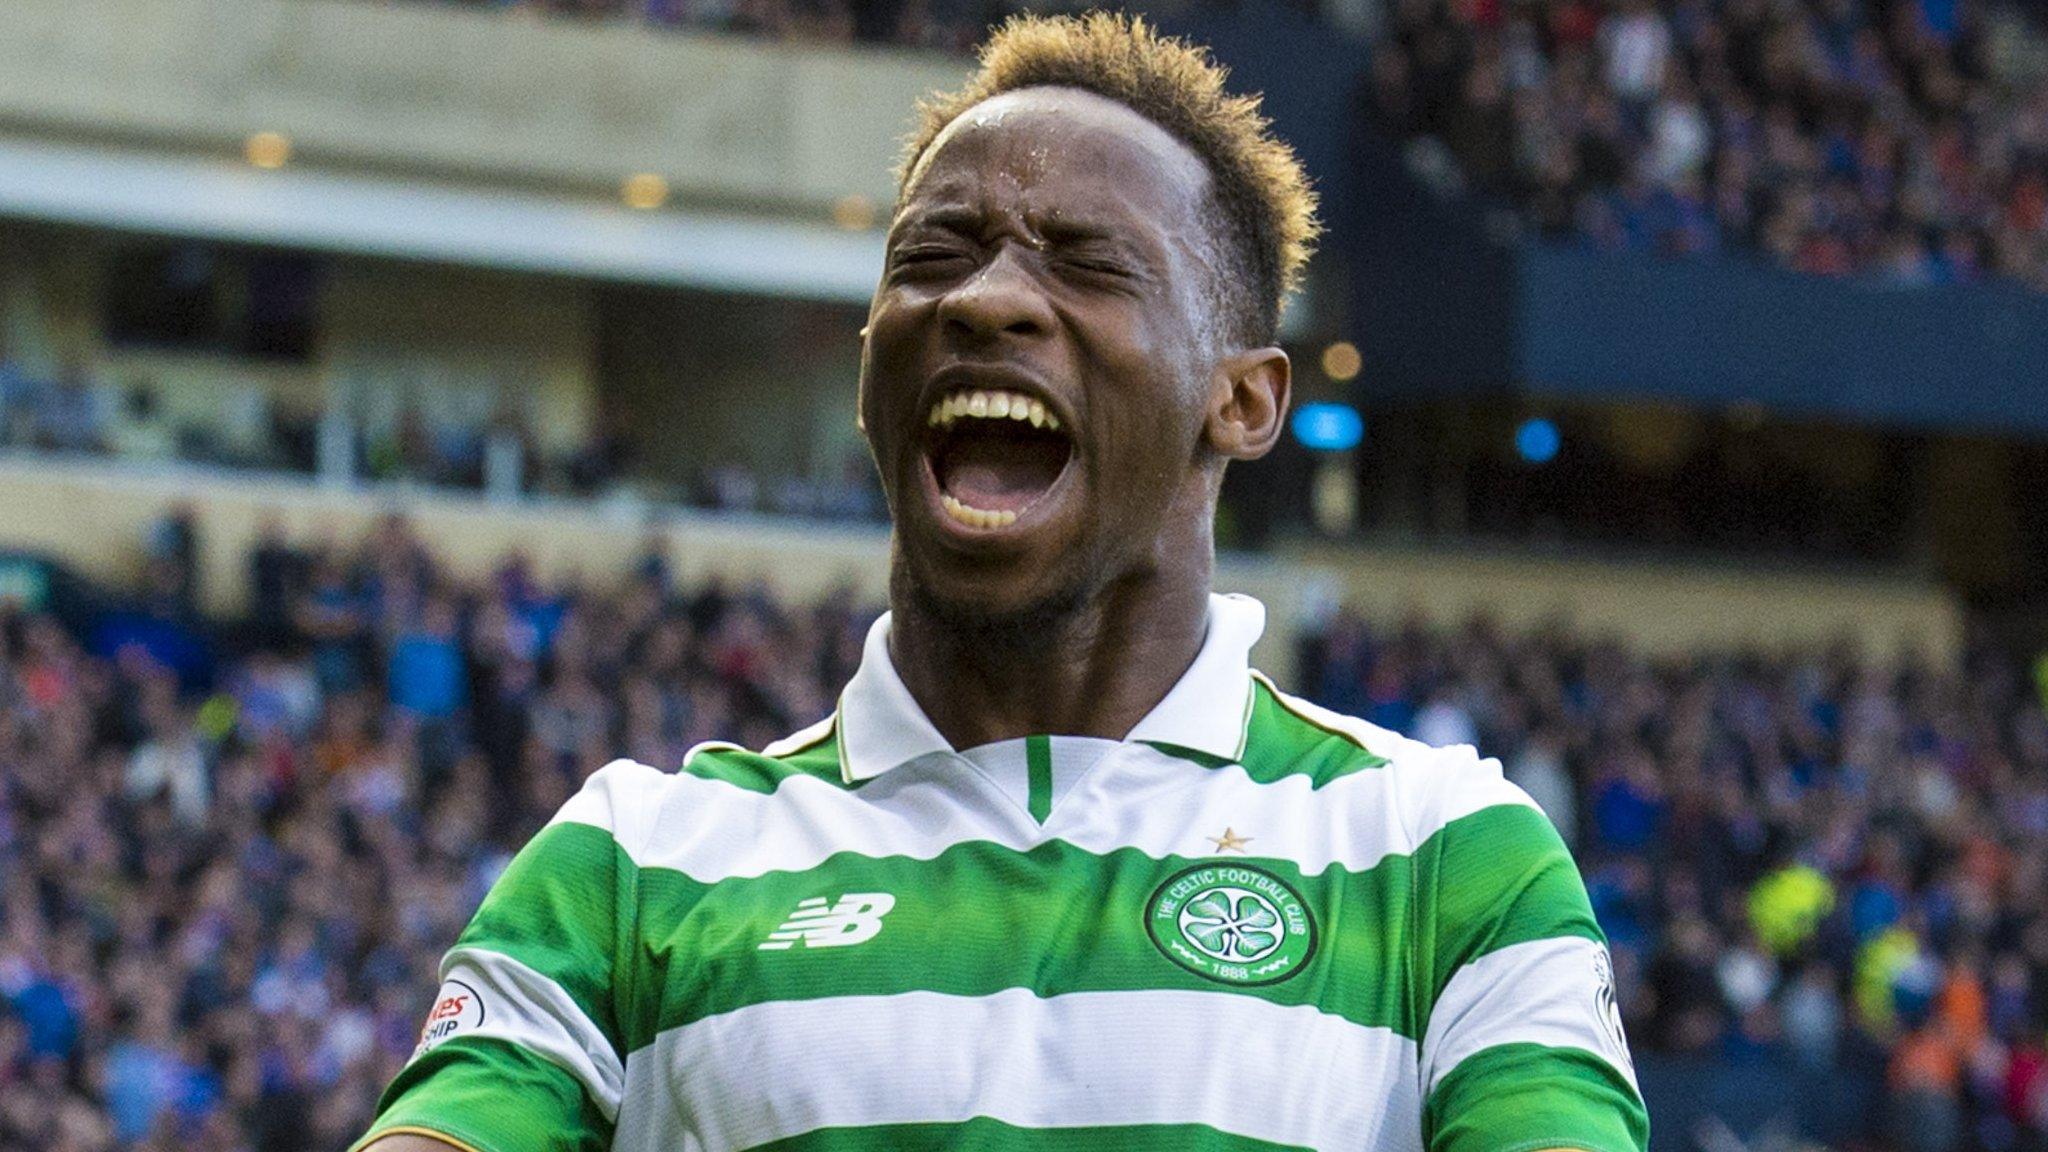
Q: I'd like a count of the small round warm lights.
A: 4